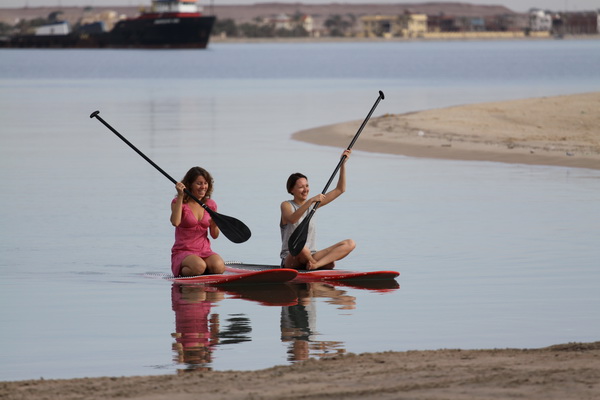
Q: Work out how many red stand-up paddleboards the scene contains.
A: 2